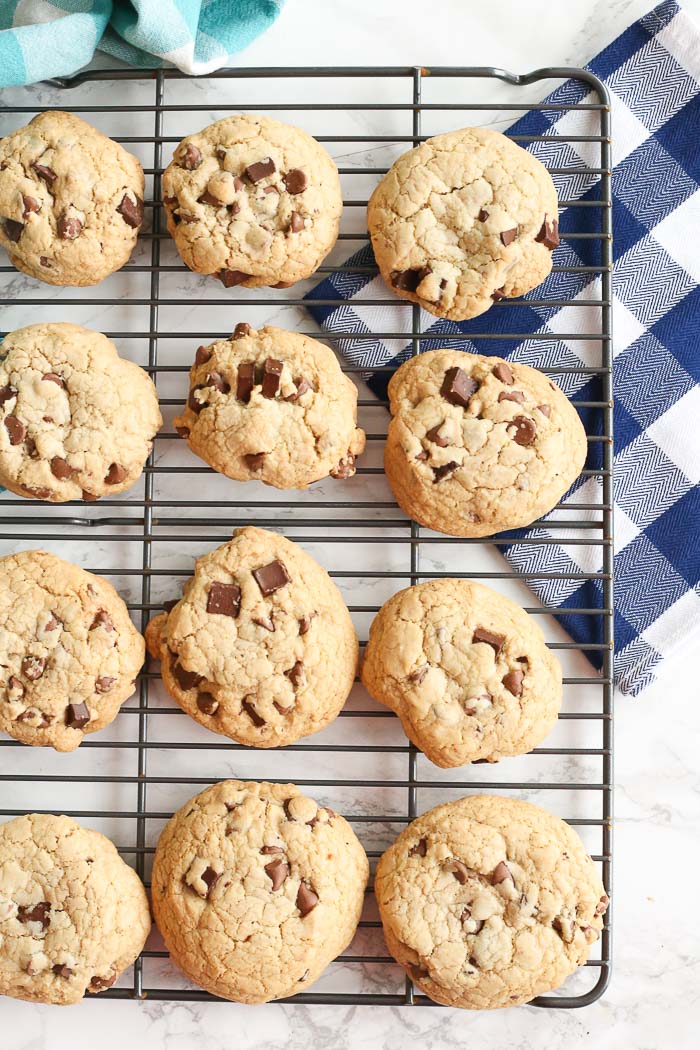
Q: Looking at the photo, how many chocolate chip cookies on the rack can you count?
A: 12